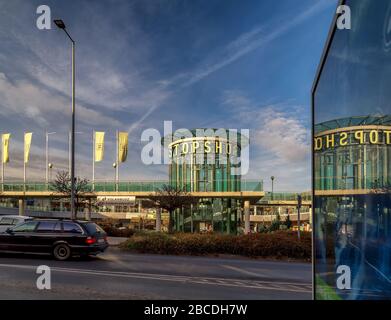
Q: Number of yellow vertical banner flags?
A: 4